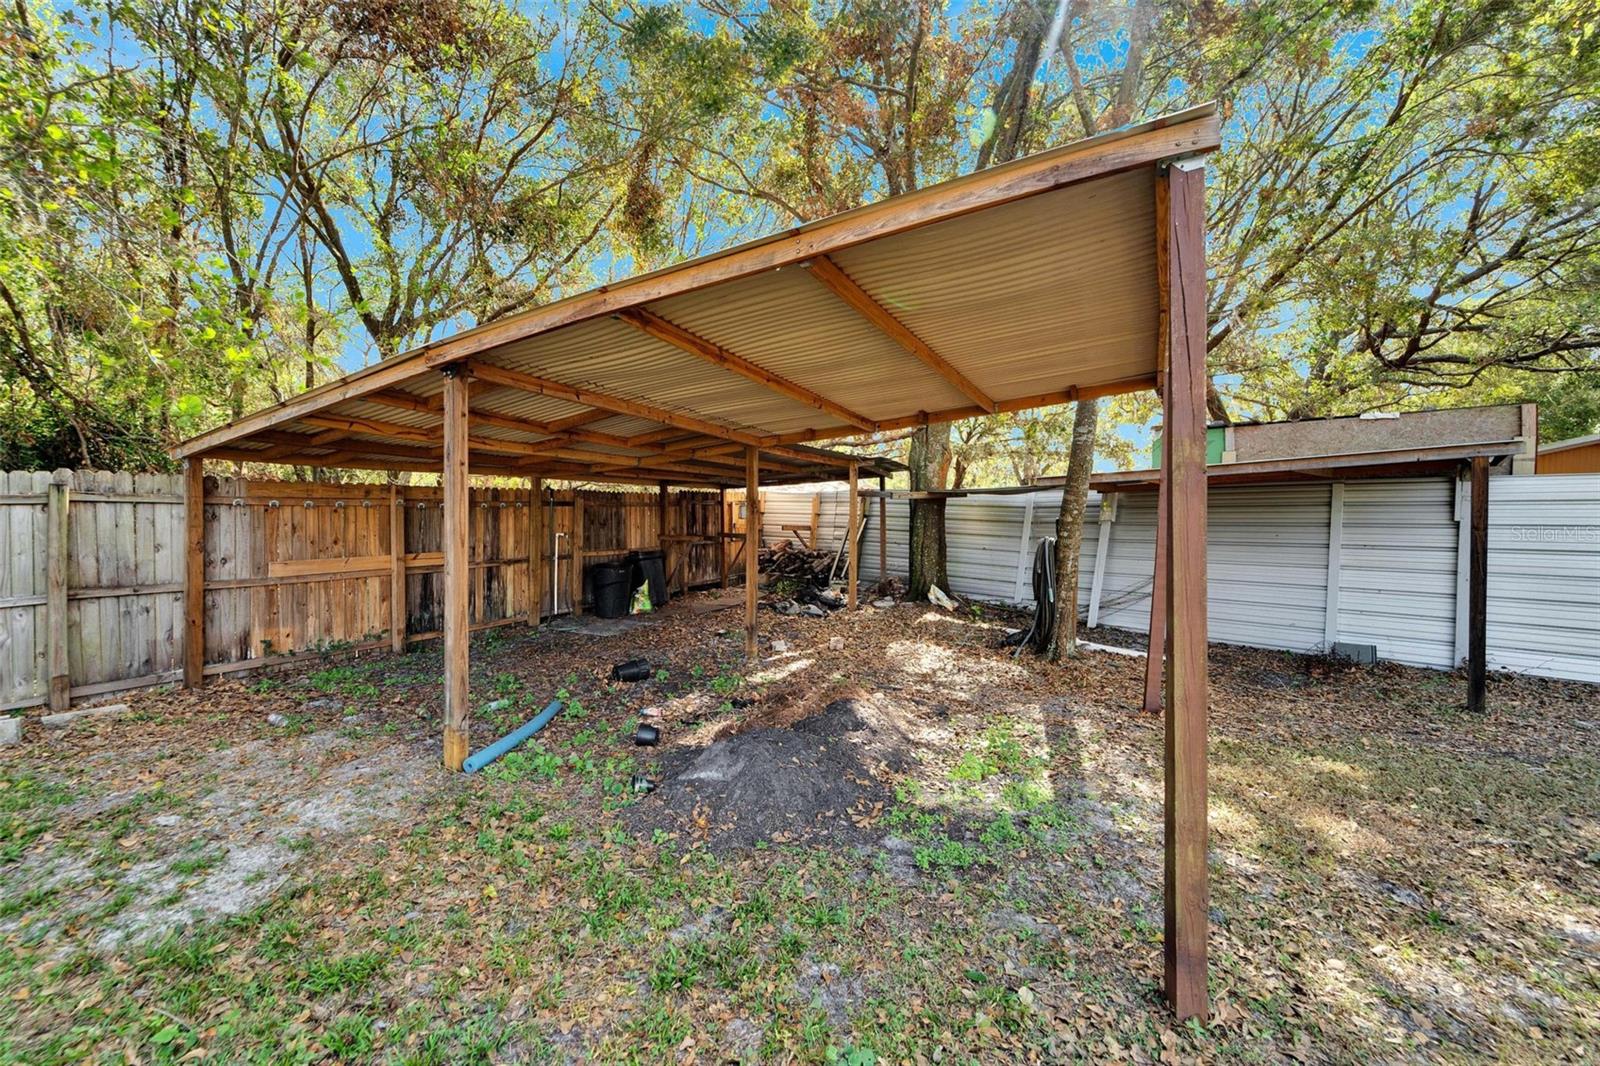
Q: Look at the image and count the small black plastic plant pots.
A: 3